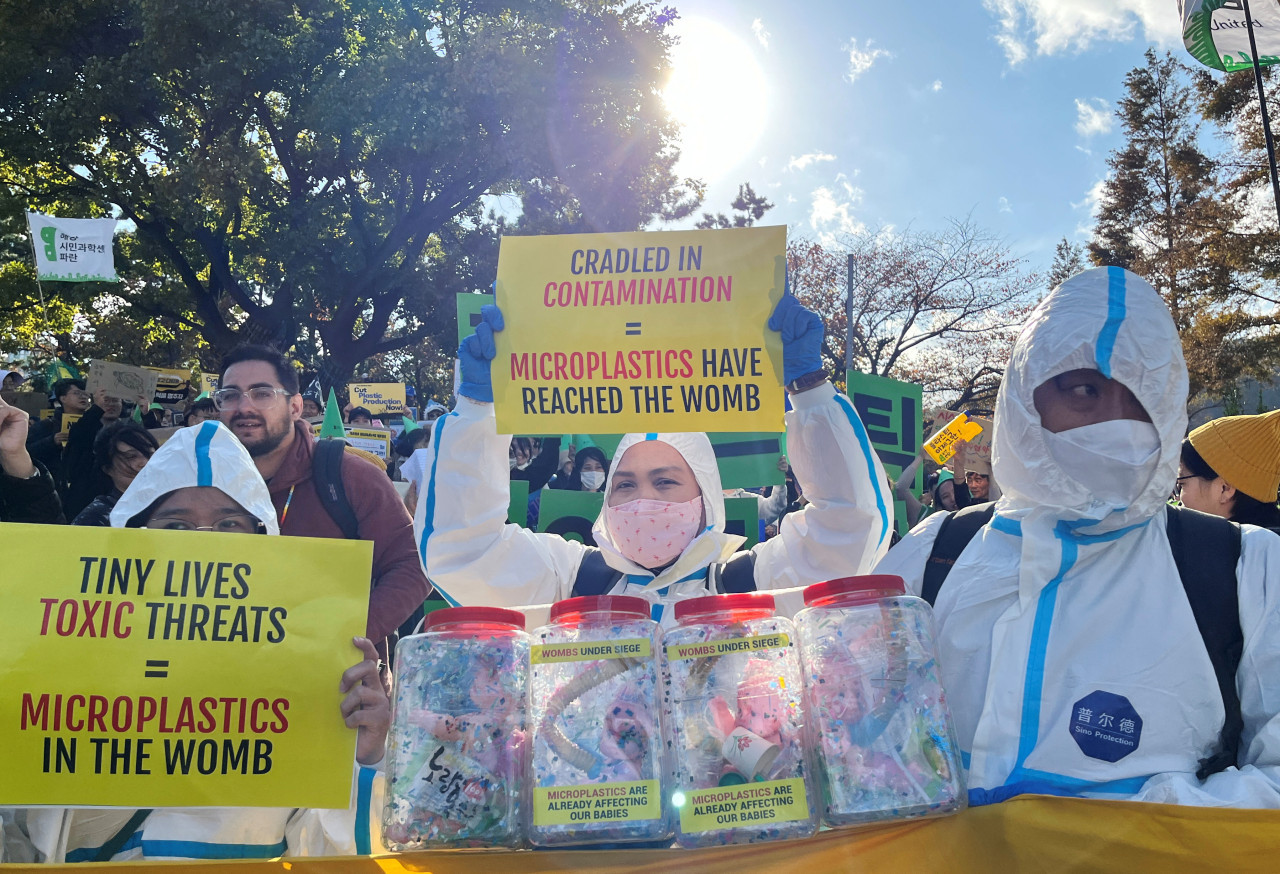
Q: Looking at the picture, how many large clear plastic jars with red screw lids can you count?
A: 4